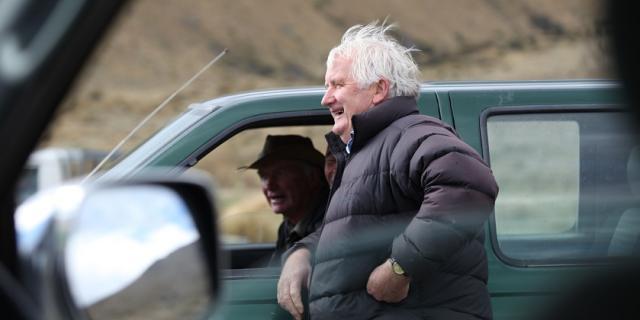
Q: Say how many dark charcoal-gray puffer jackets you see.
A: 1